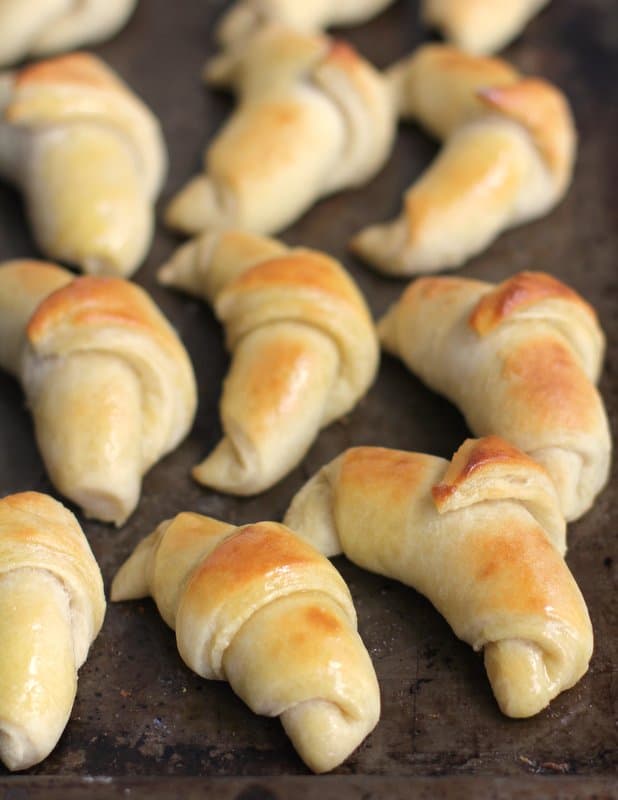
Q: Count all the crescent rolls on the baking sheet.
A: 12